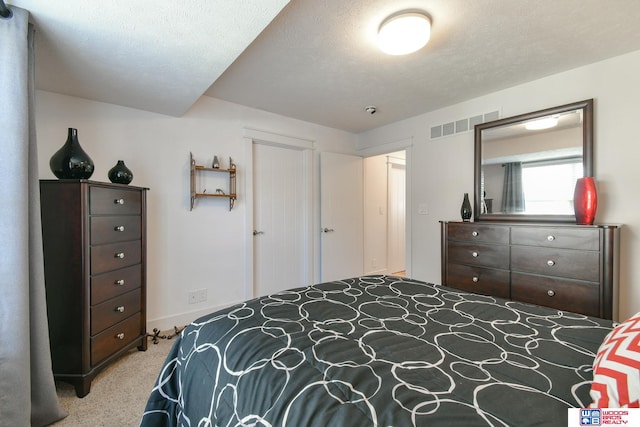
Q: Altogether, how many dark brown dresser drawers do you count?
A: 12